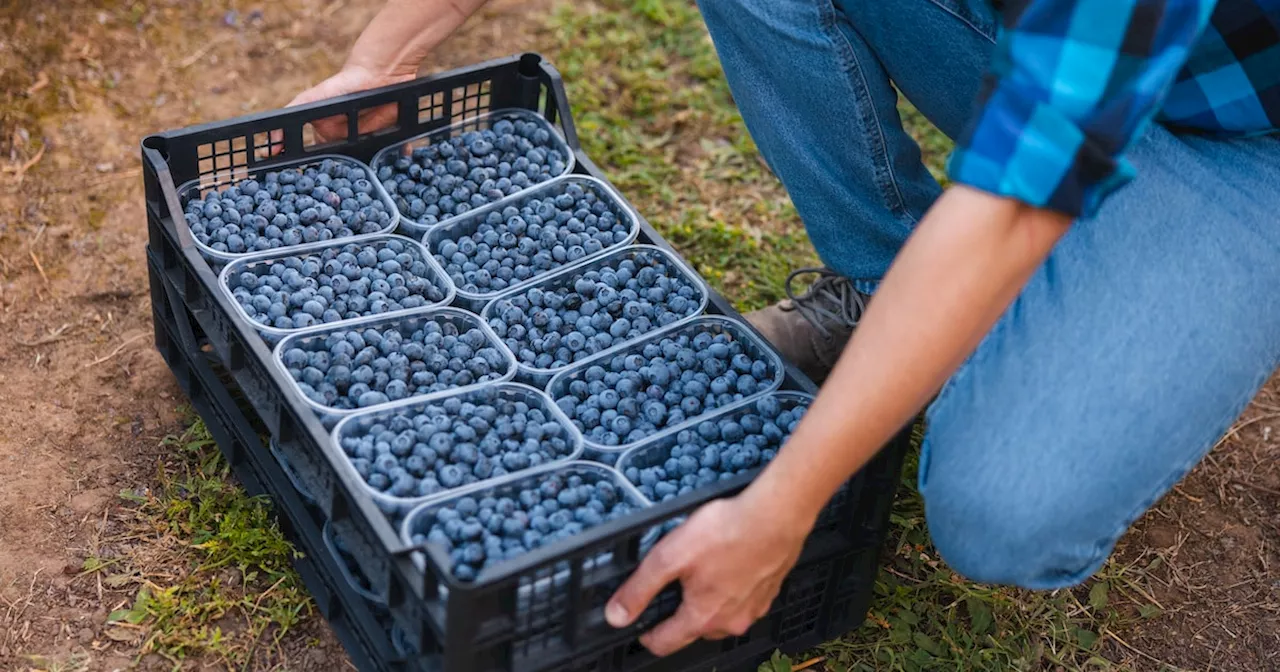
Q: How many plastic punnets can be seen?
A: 10